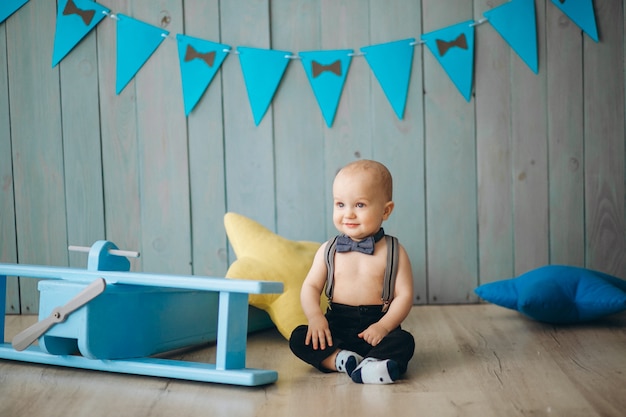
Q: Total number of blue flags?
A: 10